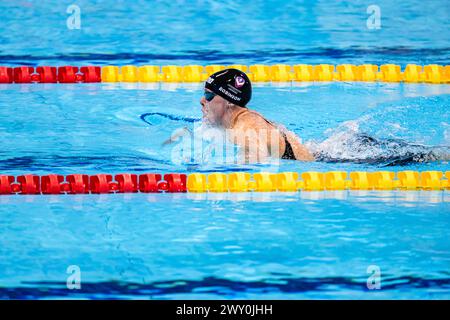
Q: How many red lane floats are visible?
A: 13